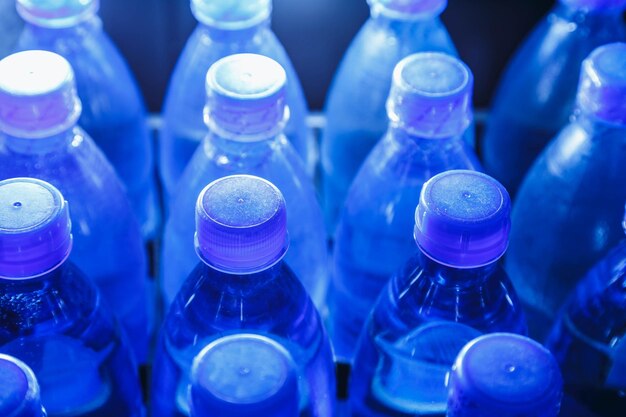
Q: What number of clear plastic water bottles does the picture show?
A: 15